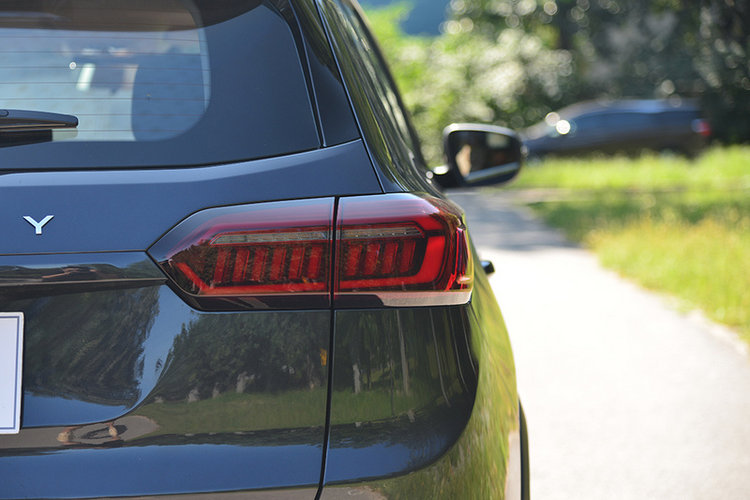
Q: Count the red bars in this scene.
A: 10